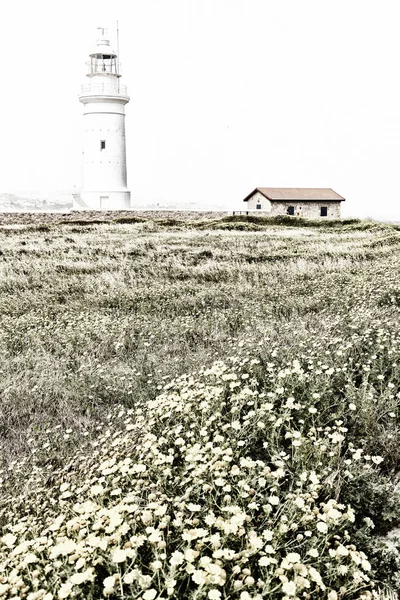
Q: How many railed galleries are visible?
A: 2